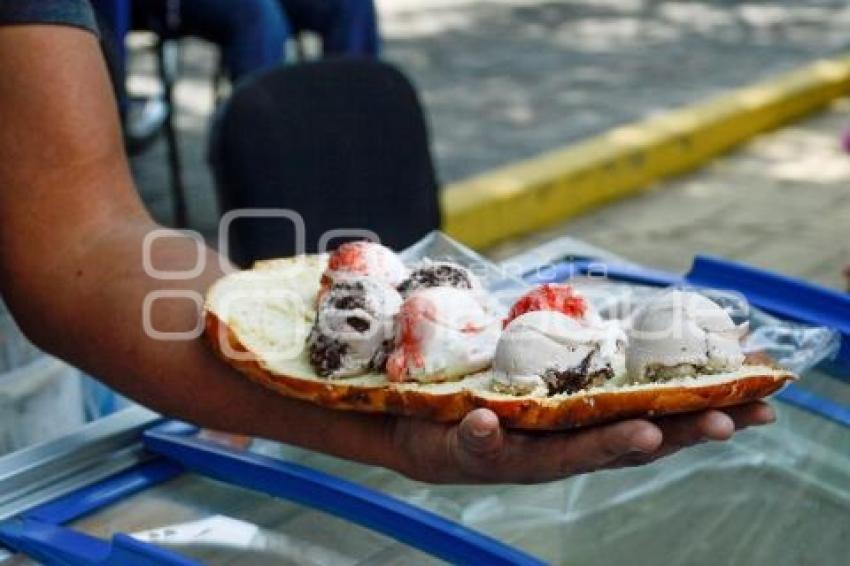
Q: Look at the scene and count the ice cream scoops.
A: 7